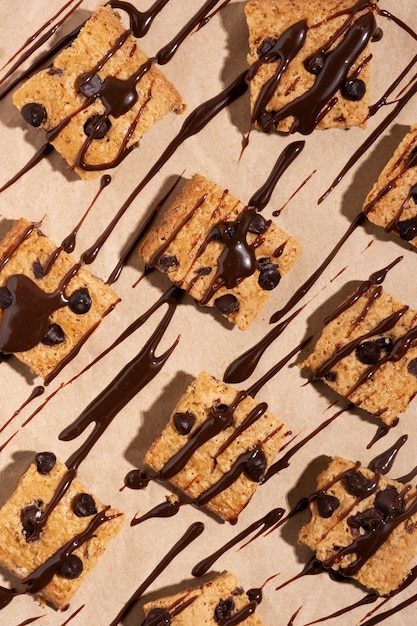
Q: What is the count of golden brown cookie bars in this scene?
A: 10